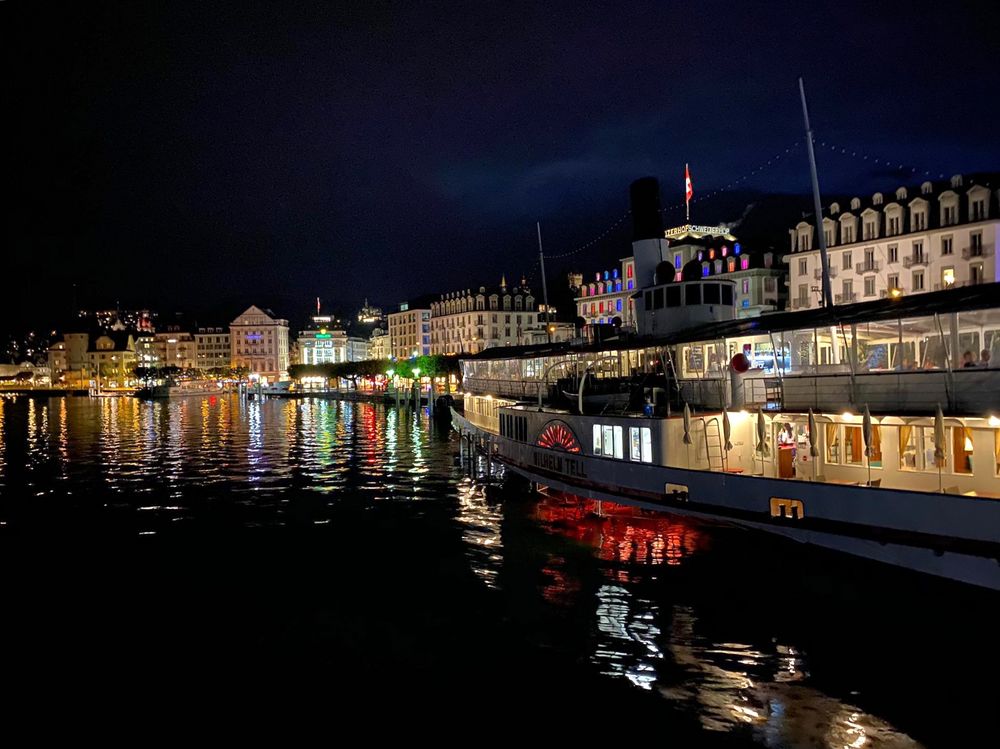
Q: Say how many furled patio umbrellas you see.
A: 6